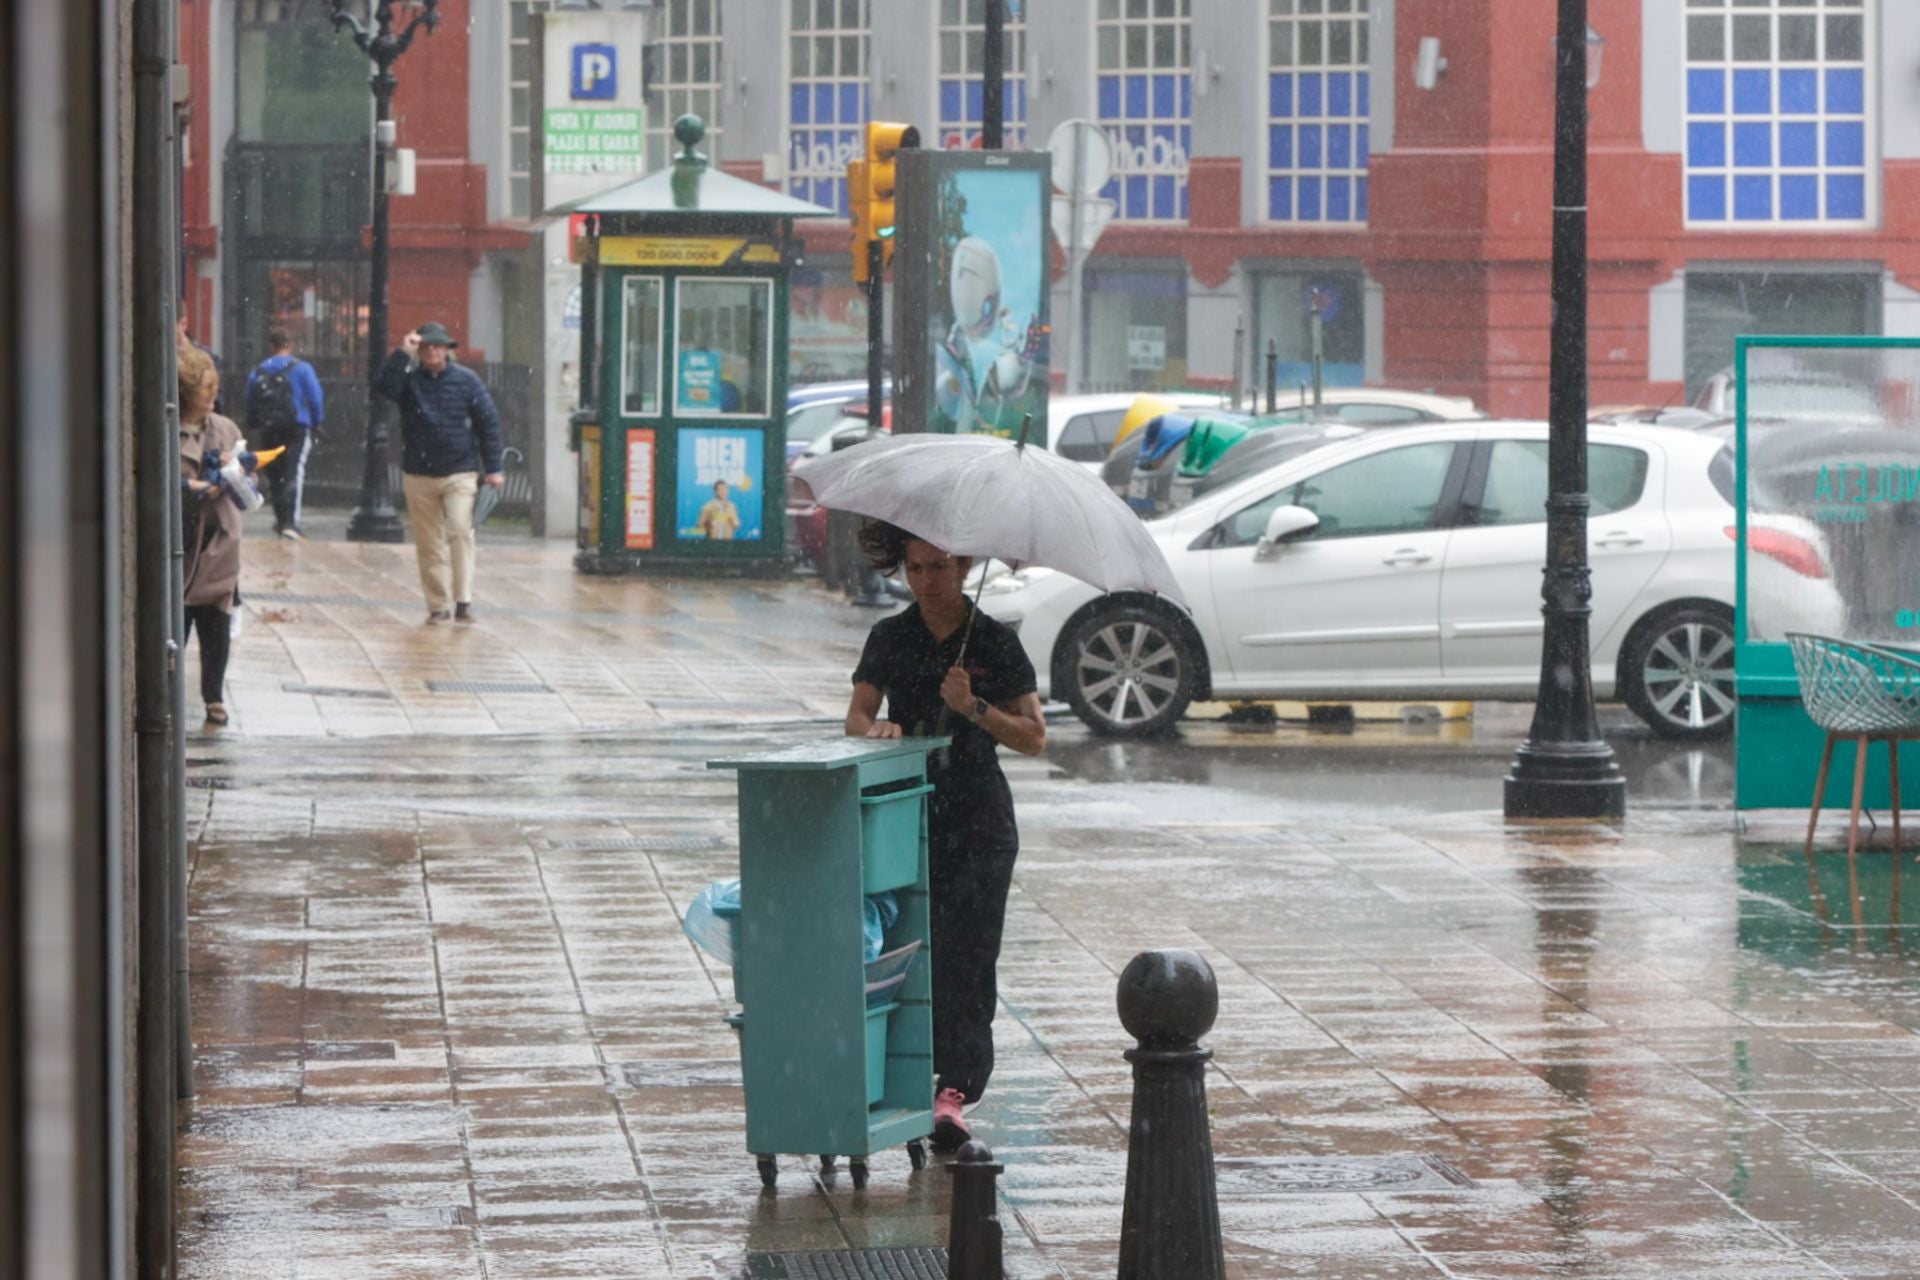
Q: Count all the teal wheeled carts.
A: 1